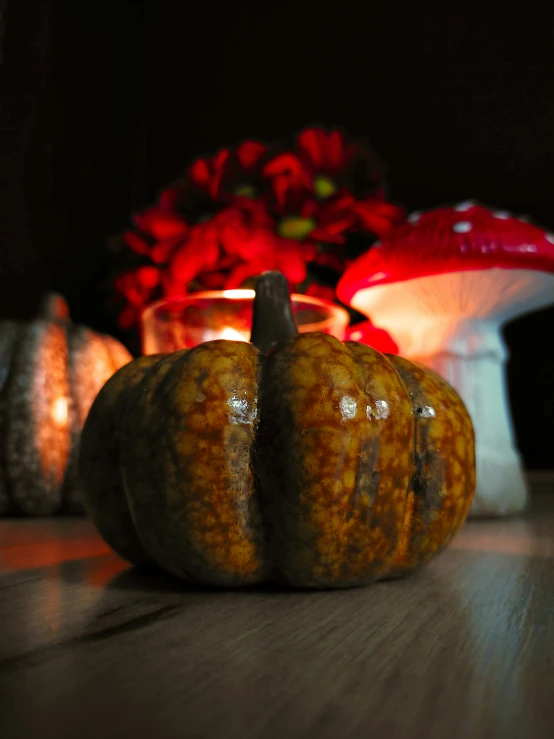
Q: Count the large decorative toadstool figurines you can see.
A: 1